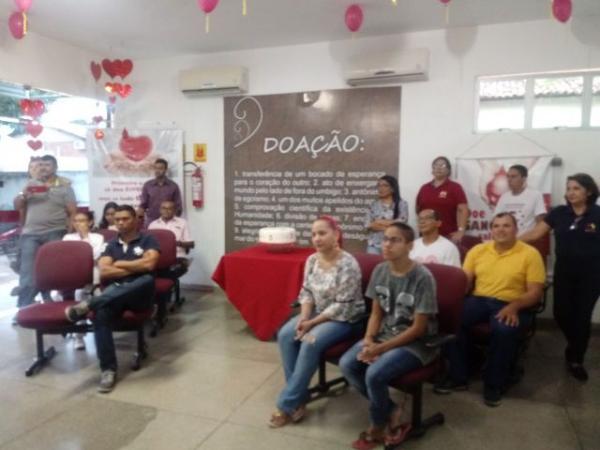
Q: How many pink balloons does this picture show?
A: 6